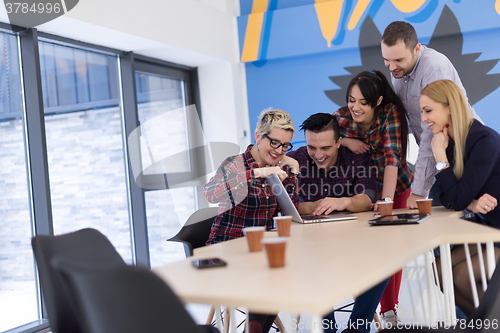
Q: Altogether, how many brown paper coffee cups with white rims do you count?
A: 5